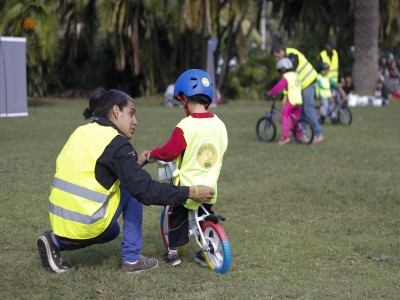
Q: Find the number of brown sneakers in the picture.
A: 2